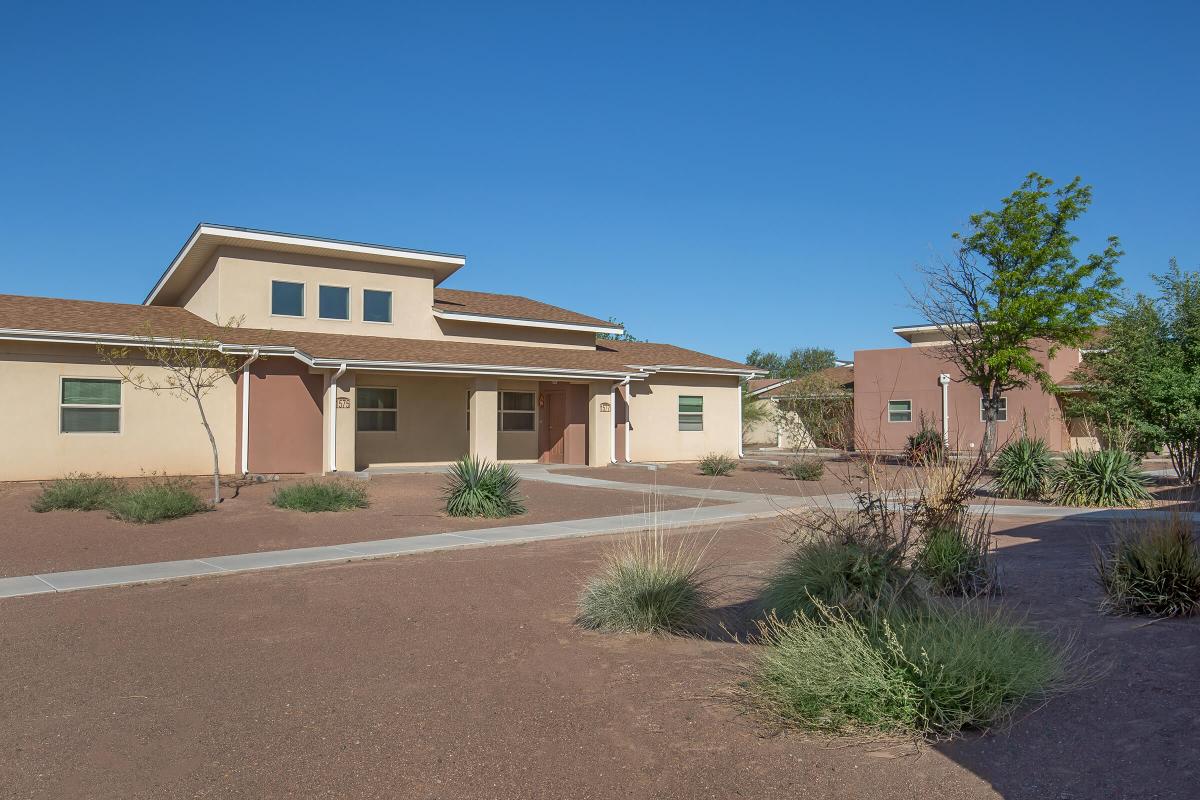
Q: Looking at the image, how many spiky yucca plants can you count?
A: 3